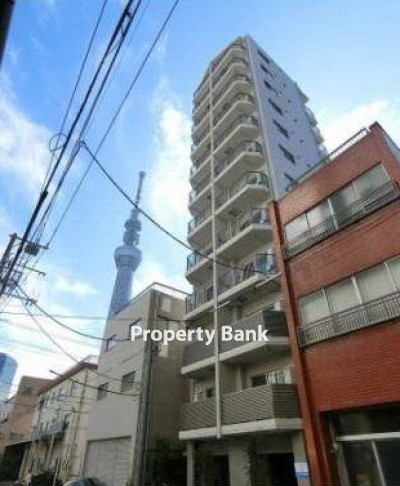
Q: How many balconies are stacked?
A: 11